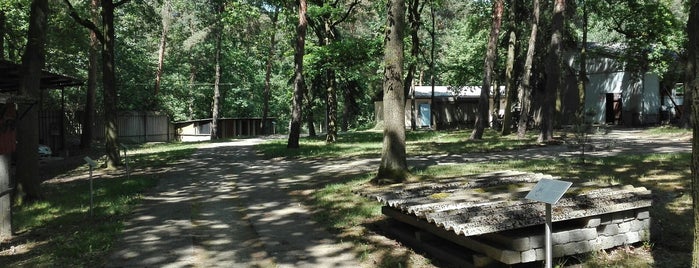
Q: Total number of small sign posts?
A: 3